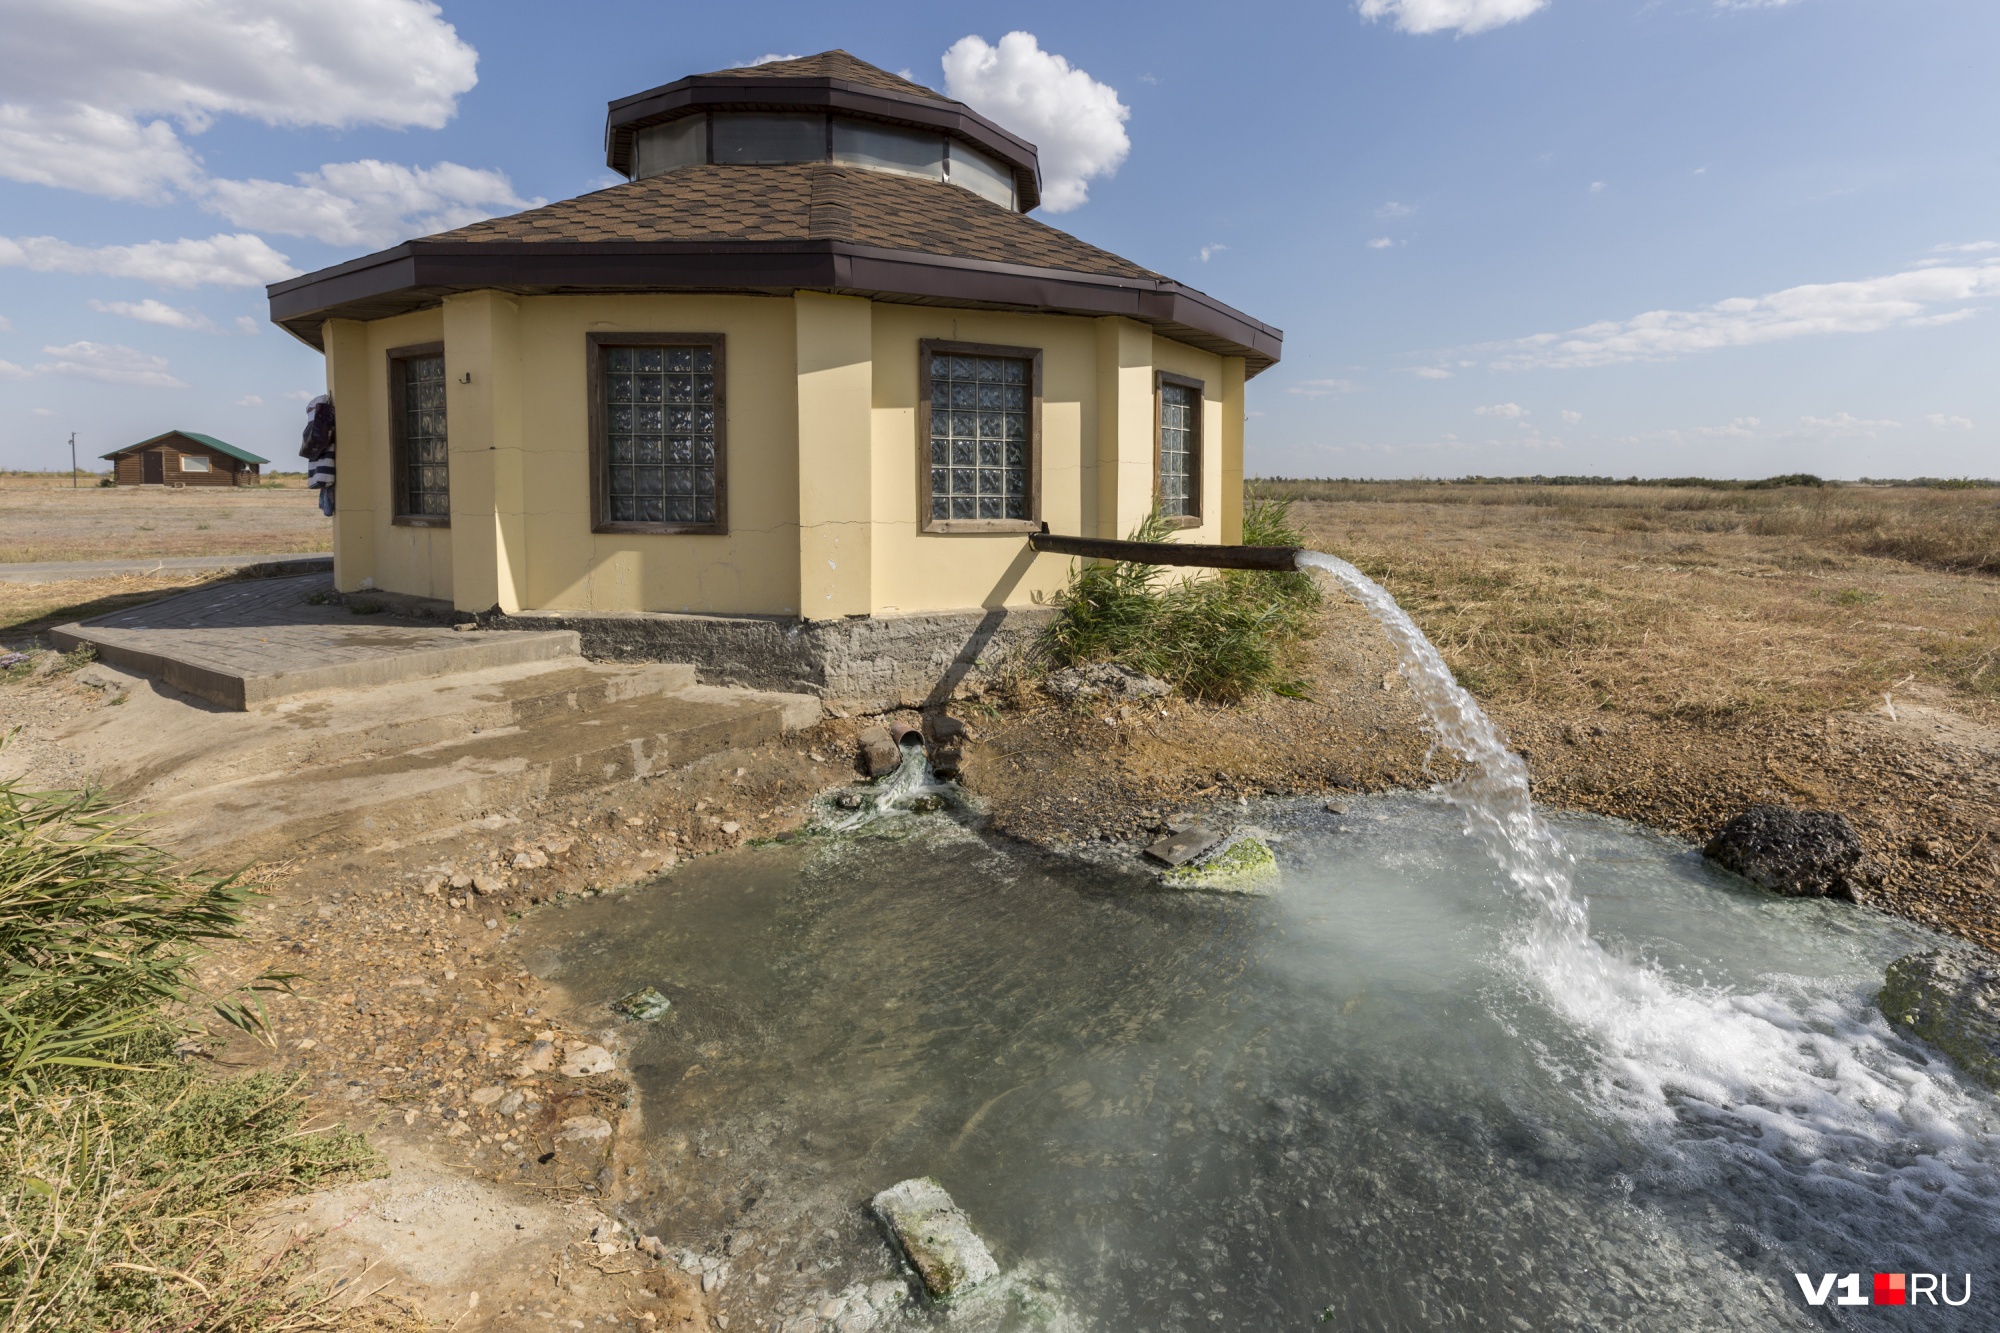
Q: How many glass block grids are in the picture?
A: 4